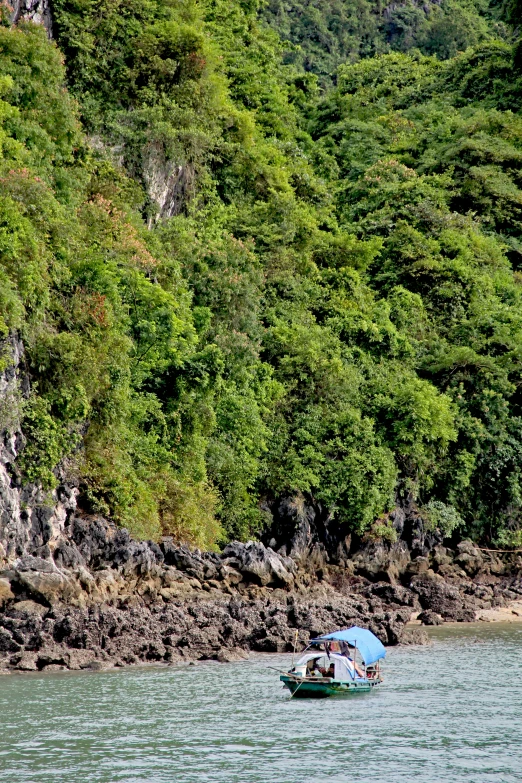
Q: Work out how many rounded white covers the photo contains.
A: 1